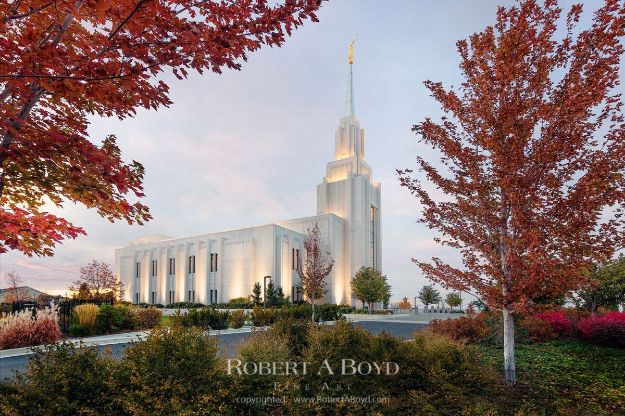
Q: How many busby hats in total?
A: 0